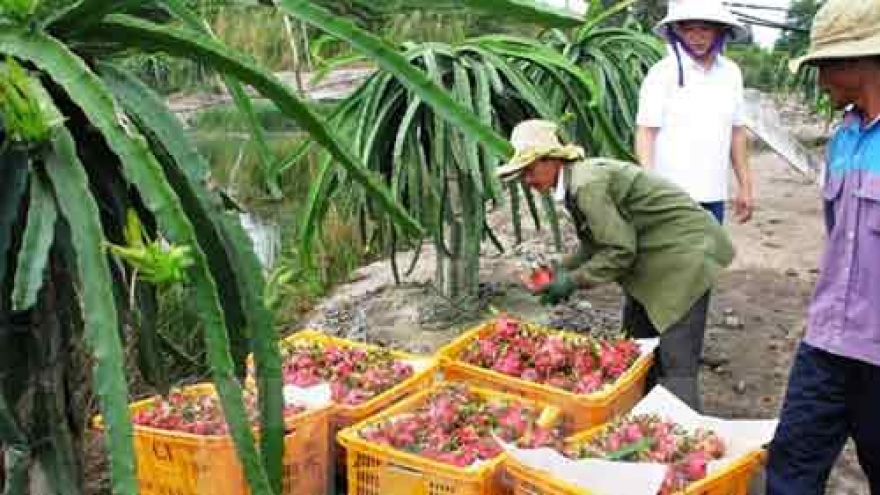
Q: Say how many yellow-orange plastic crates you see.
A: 5